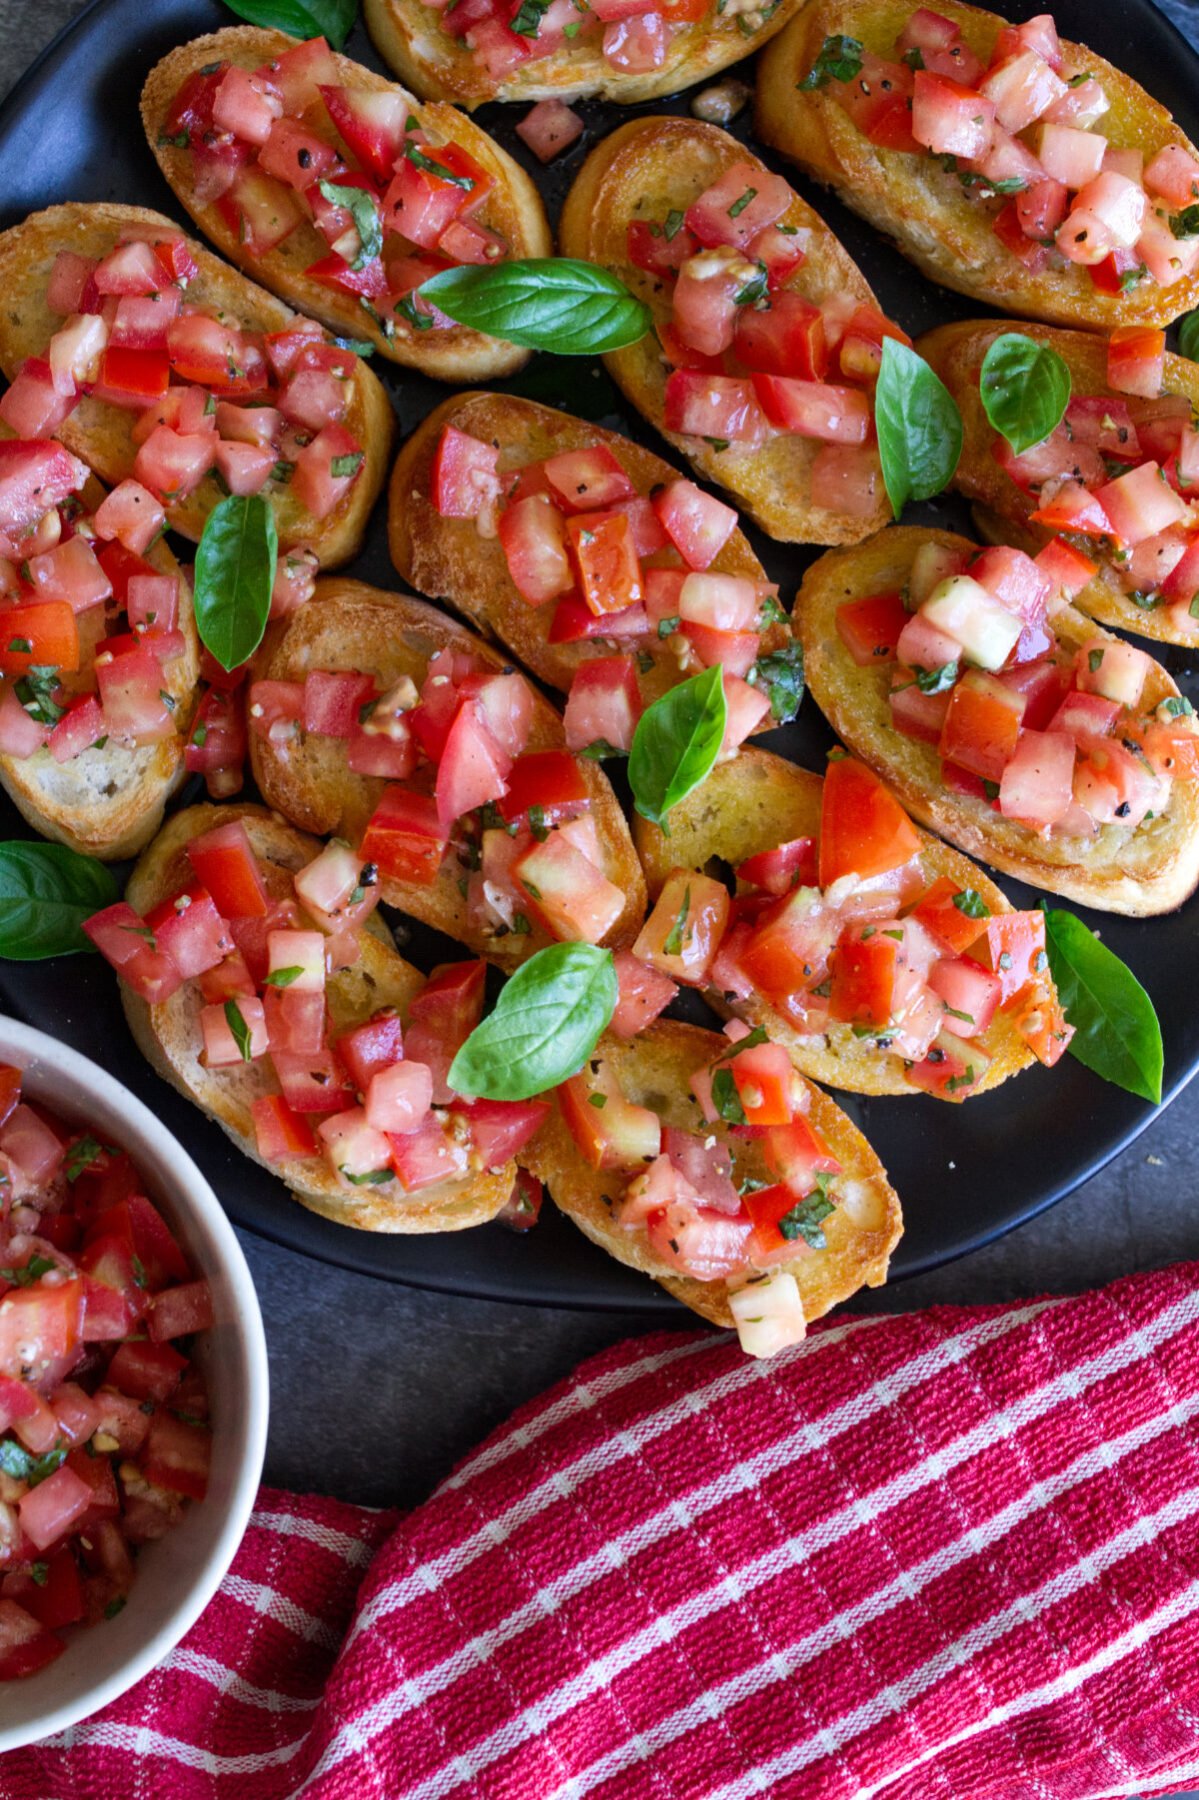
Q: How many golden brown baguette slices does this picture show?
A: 13